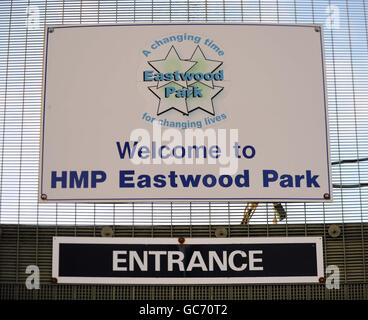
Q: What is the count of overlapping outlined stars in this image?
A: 4